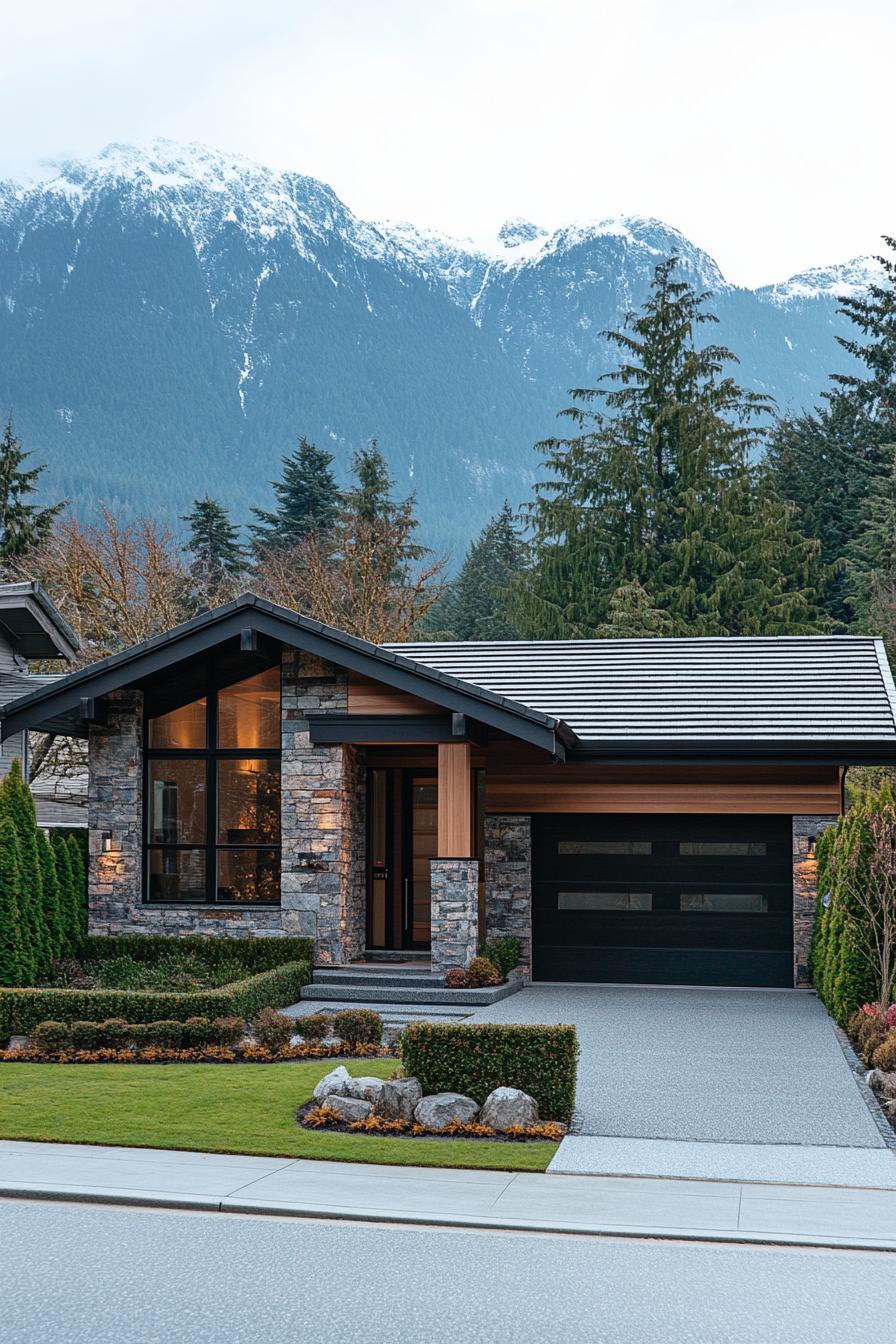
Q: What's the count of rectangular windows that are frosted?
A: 4